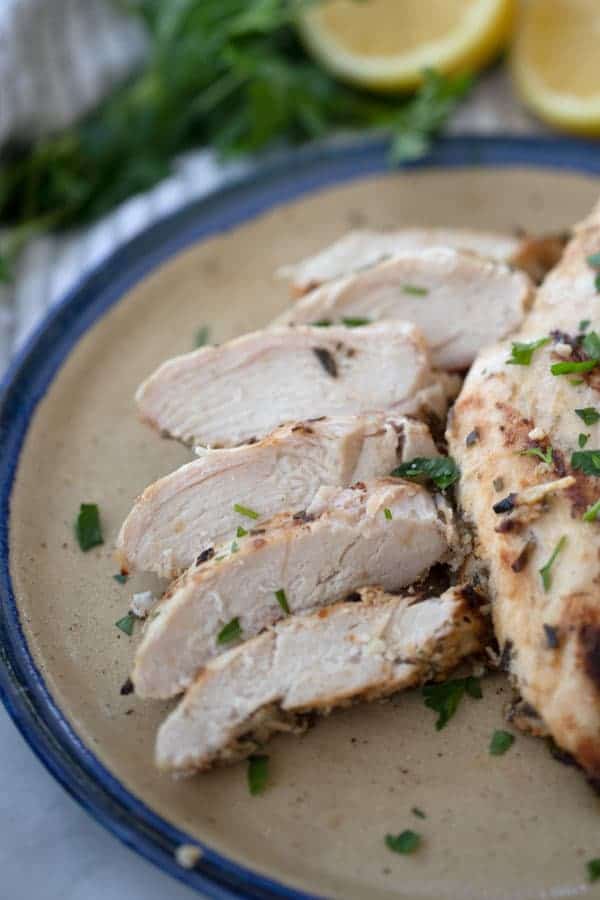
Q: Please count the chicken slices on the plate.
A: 6